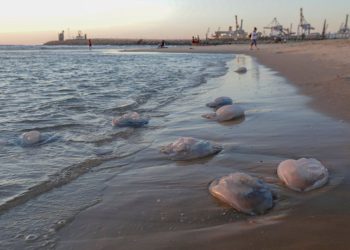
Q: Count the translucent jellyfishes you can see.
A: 8